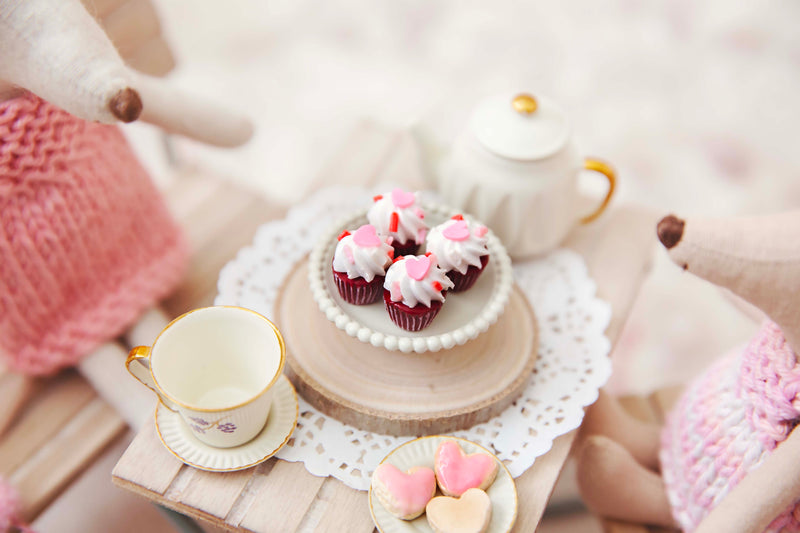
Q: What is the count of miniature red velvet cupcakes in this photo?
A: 4